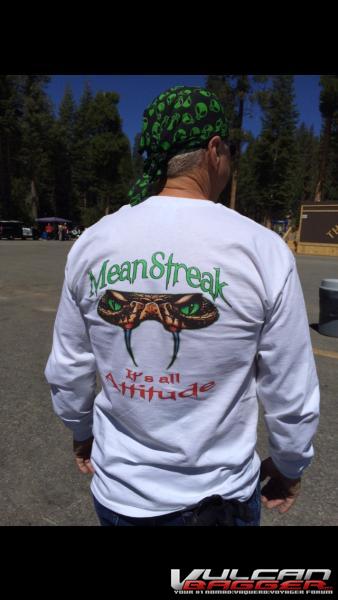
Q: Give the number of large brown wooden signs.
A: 1